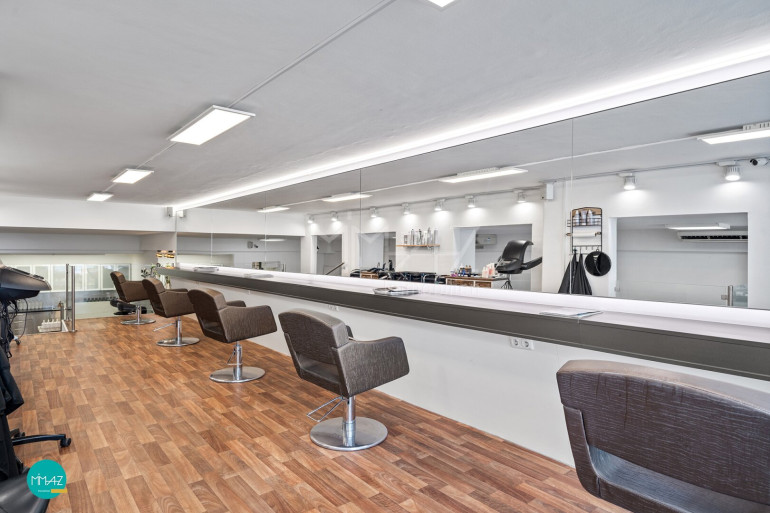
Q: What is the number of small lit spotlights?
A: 9